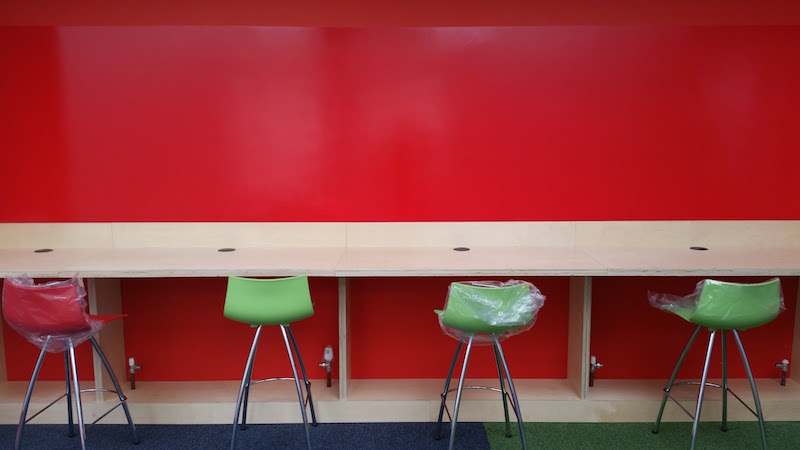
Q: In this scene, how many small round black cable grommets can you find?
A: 4